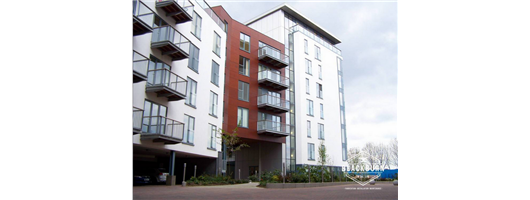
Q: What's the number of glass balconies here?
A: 11